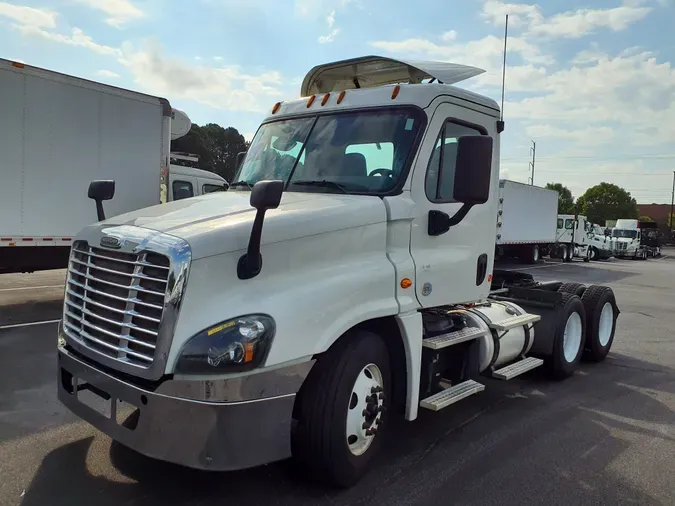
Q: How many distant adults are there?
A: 0